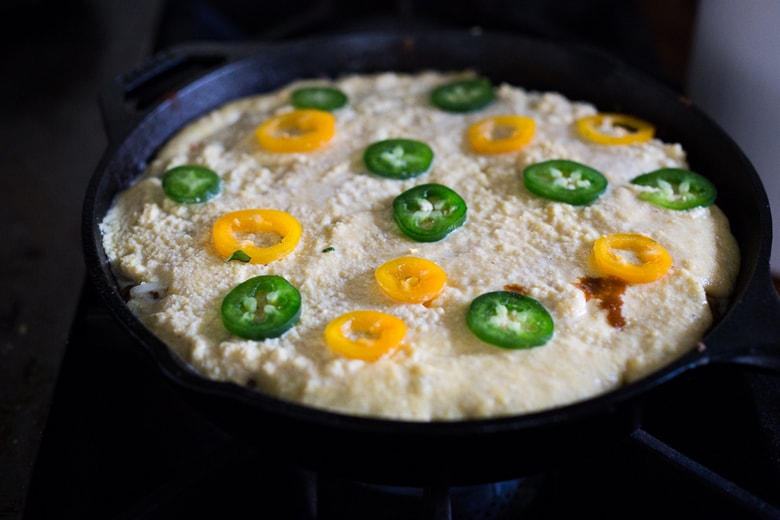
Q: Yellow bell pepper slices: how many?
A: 7